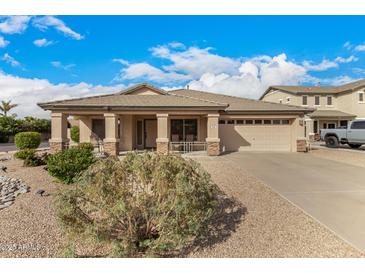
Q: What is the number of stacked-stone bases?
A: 5